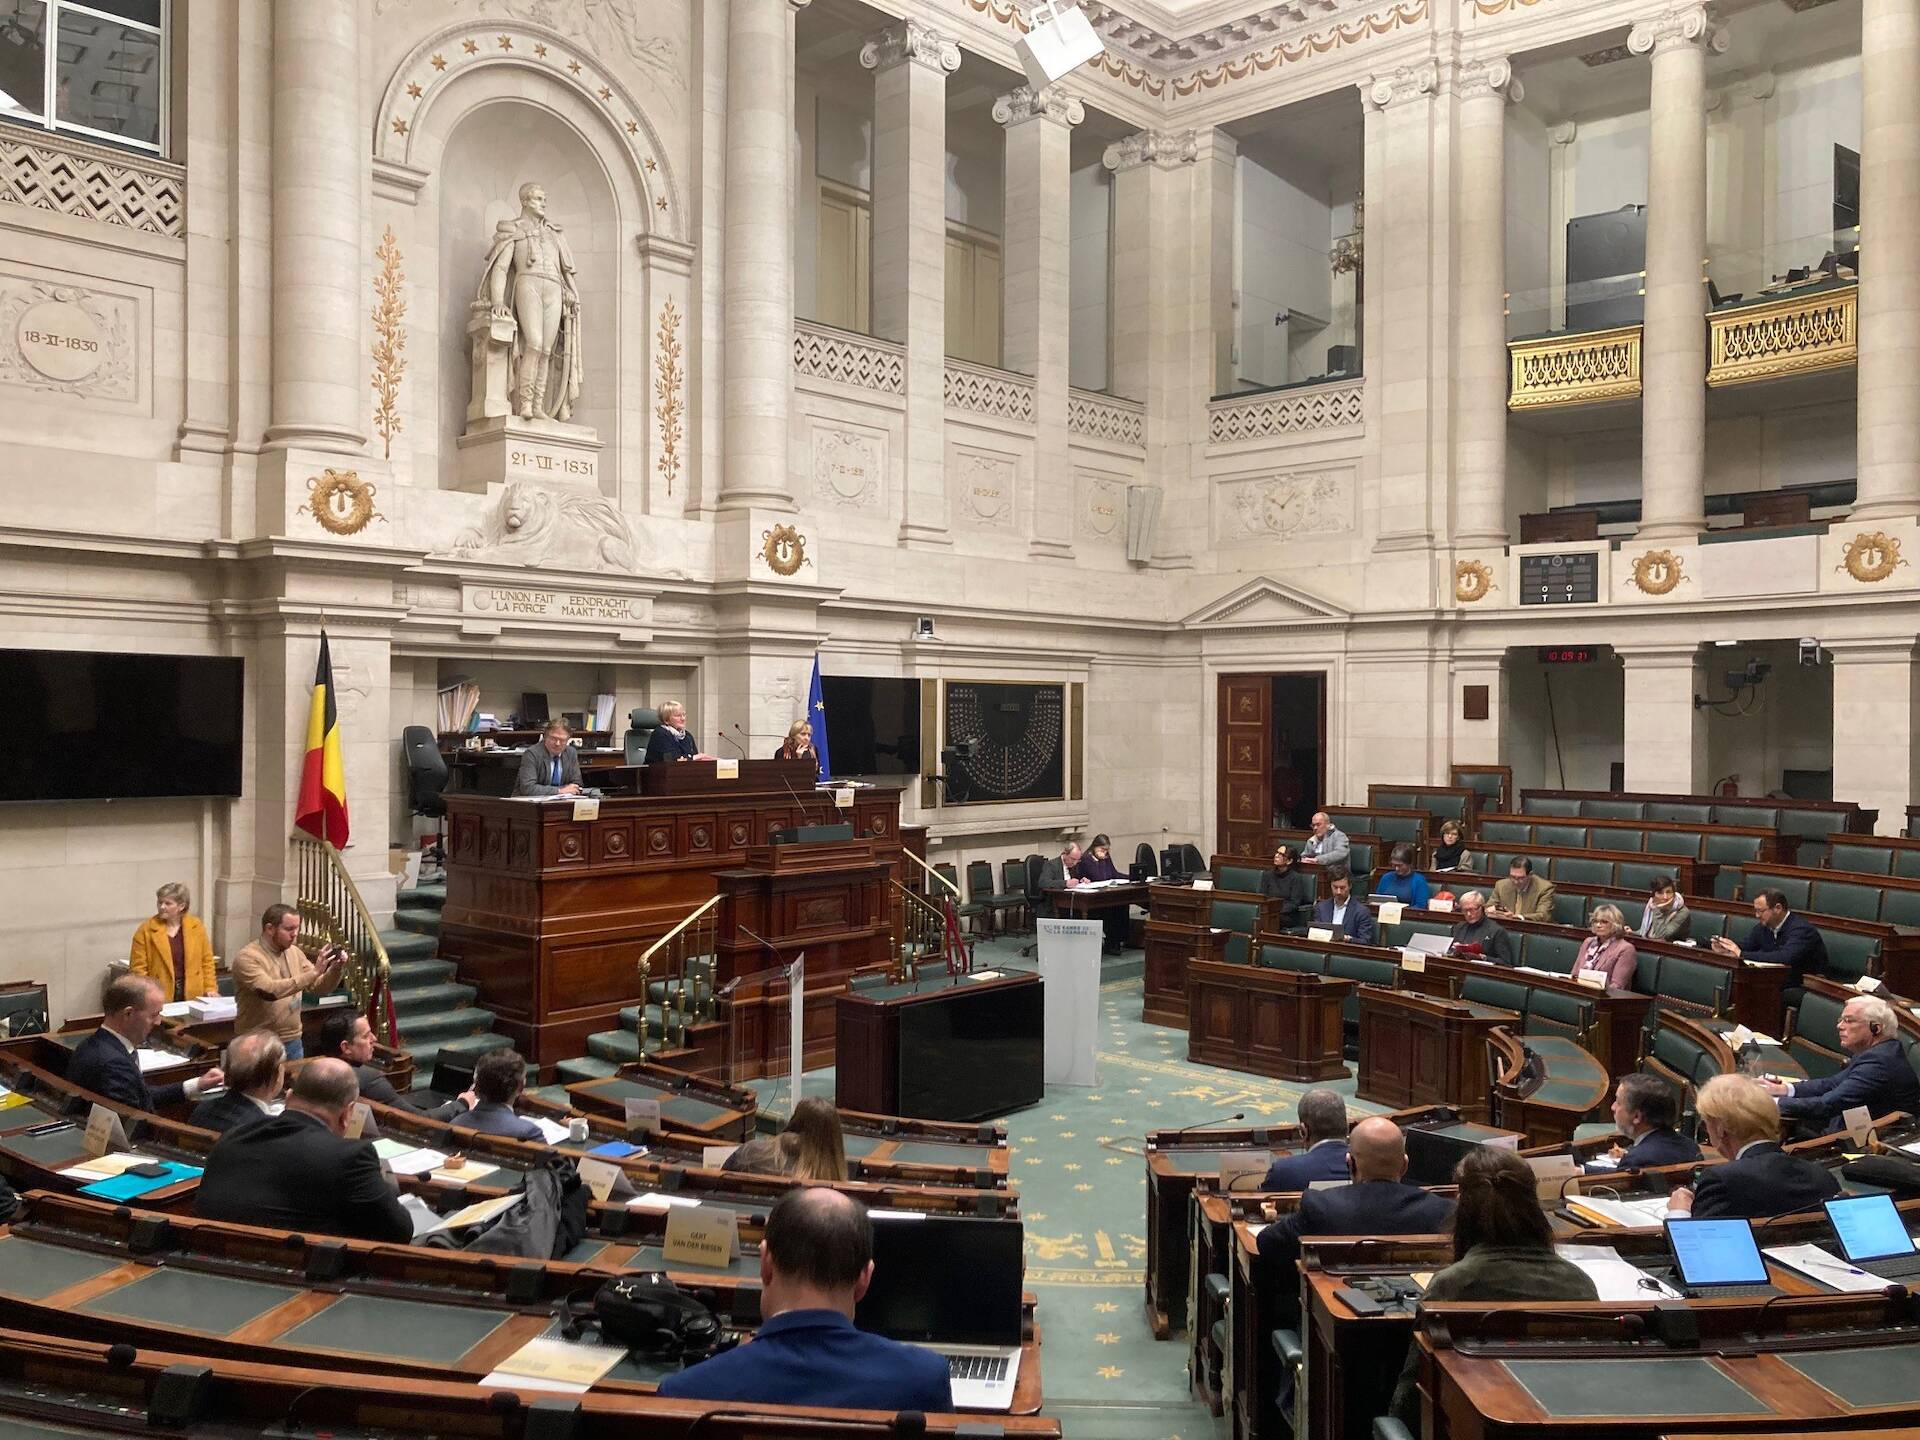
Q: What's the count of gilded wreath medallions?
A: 5